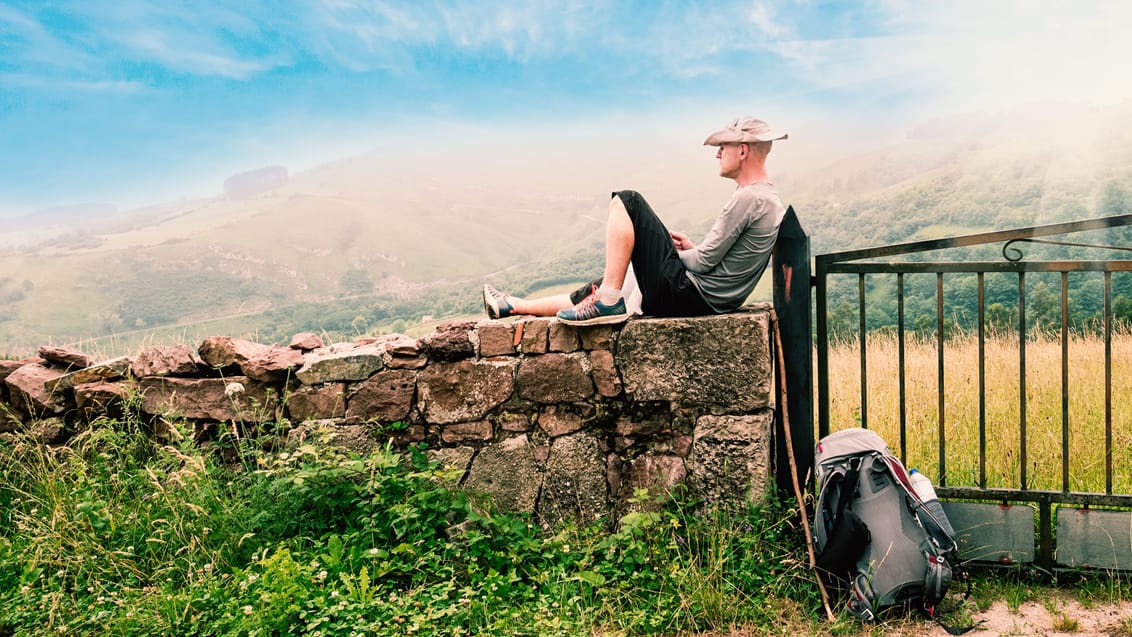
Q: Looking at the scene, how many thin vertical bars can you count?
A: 7